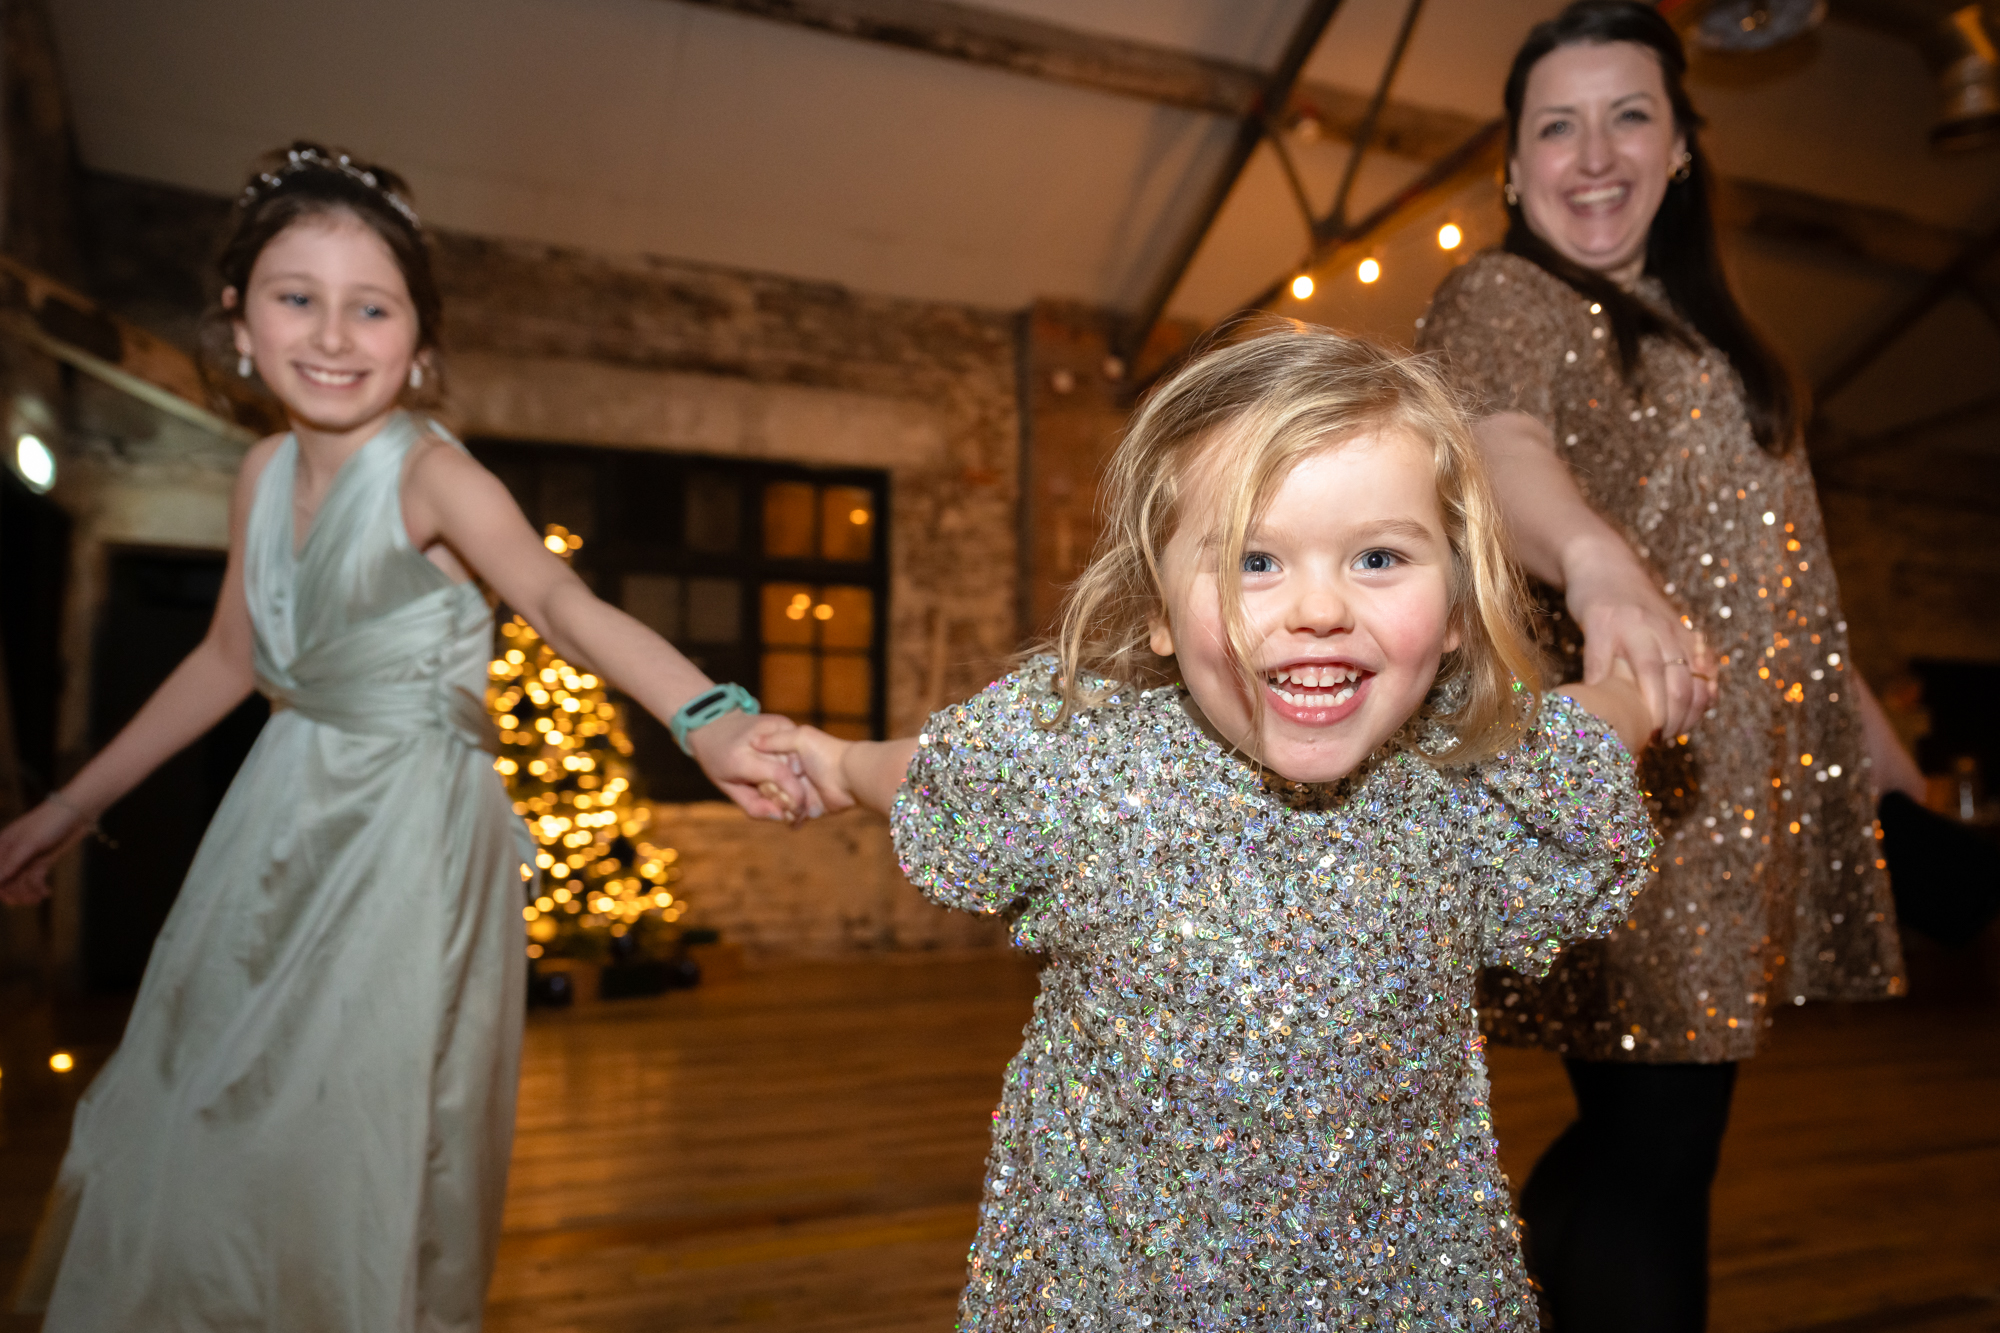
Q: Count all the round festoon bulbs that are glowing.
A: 3